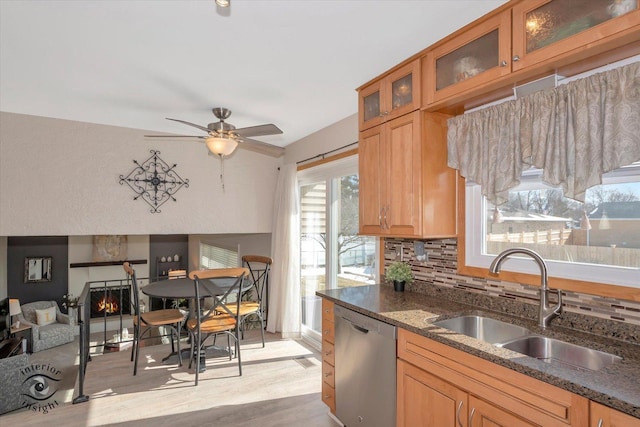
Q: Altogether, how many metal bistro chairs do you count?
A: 3